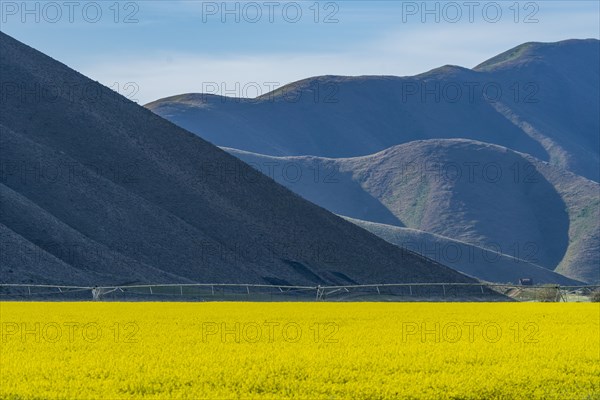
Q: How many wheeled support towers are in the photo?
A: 3